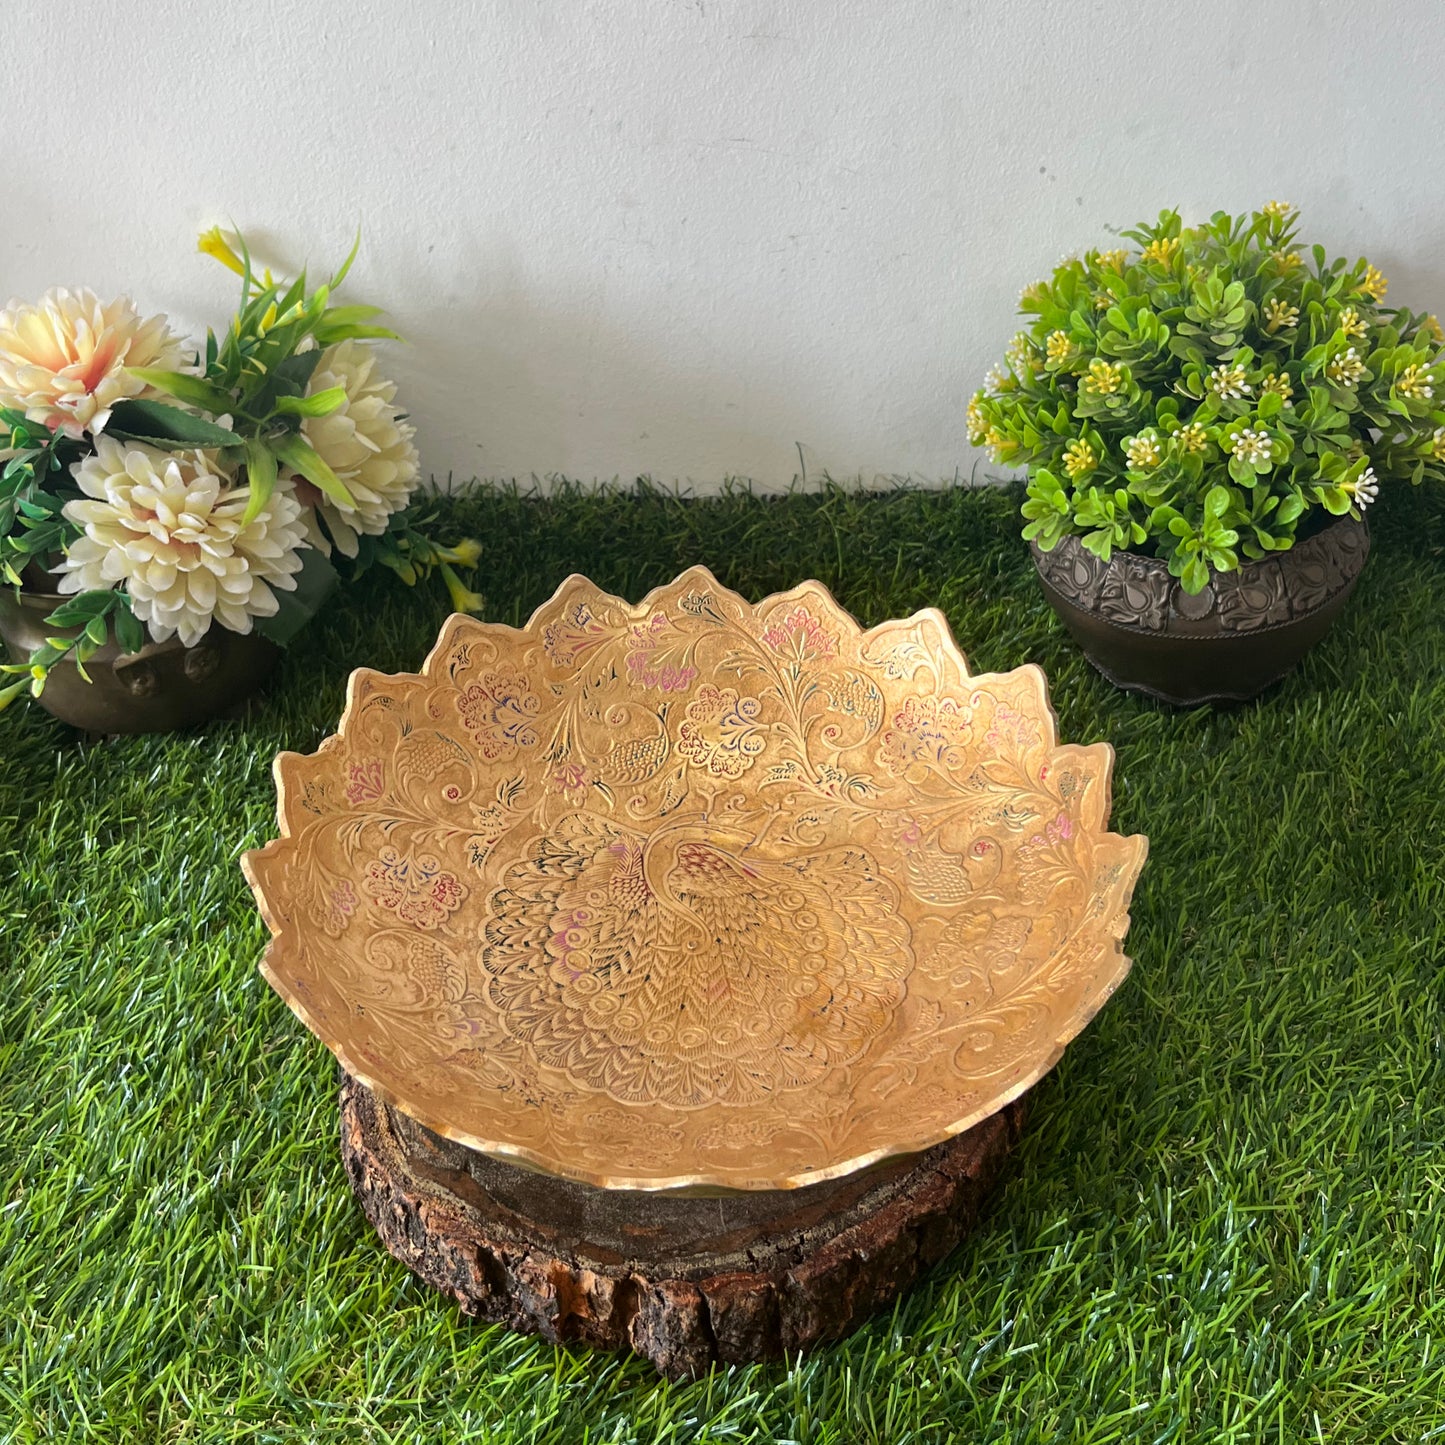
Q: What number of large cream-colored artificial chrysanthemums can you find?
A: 3